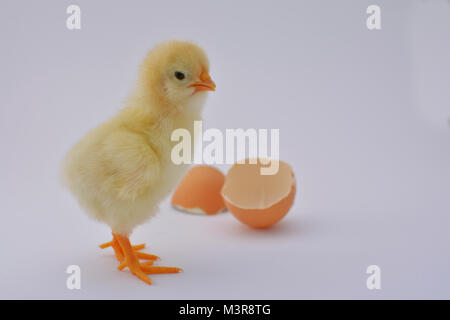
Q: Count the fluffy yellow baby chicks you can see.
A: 1